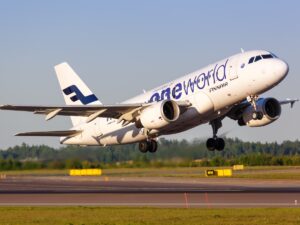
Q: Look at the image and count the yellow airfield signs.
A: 3